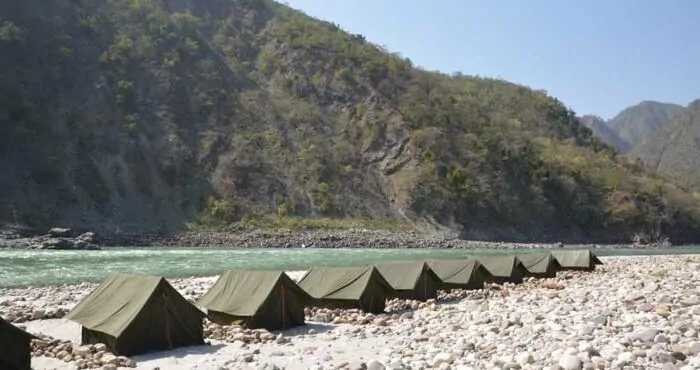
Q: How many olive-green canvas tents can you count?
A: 9